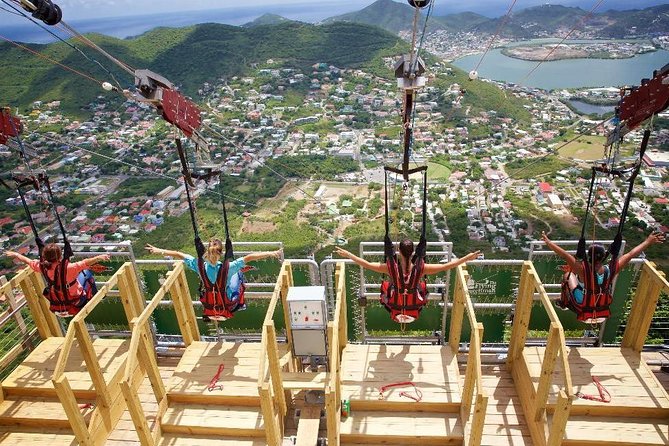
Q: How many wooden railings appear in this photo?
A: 8